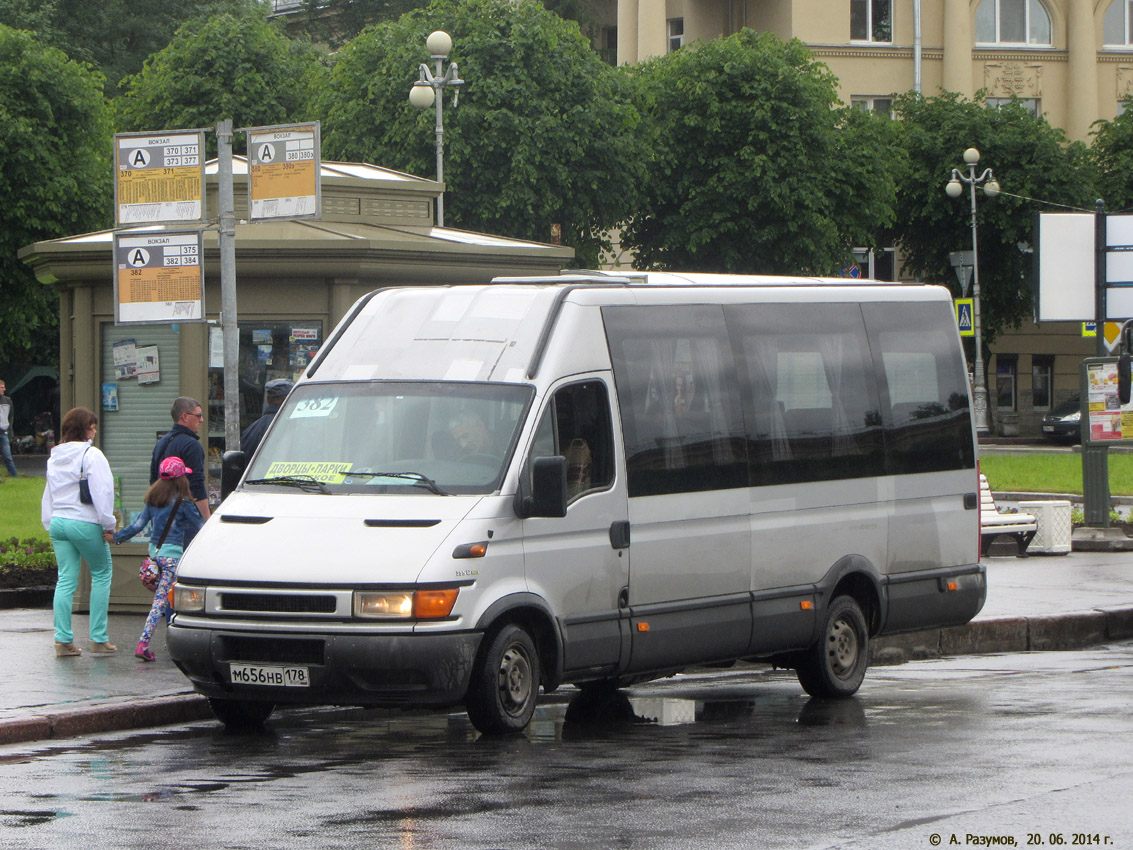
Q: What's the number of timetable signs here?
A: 3